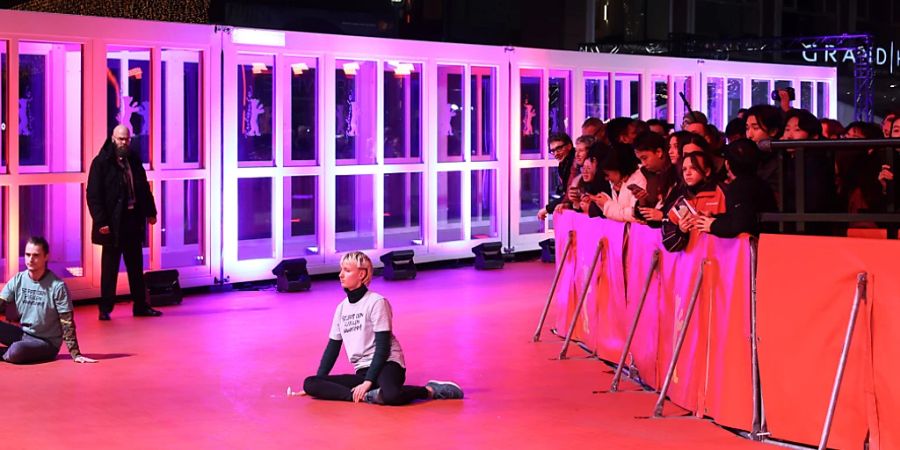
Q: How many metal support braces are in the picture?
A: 5